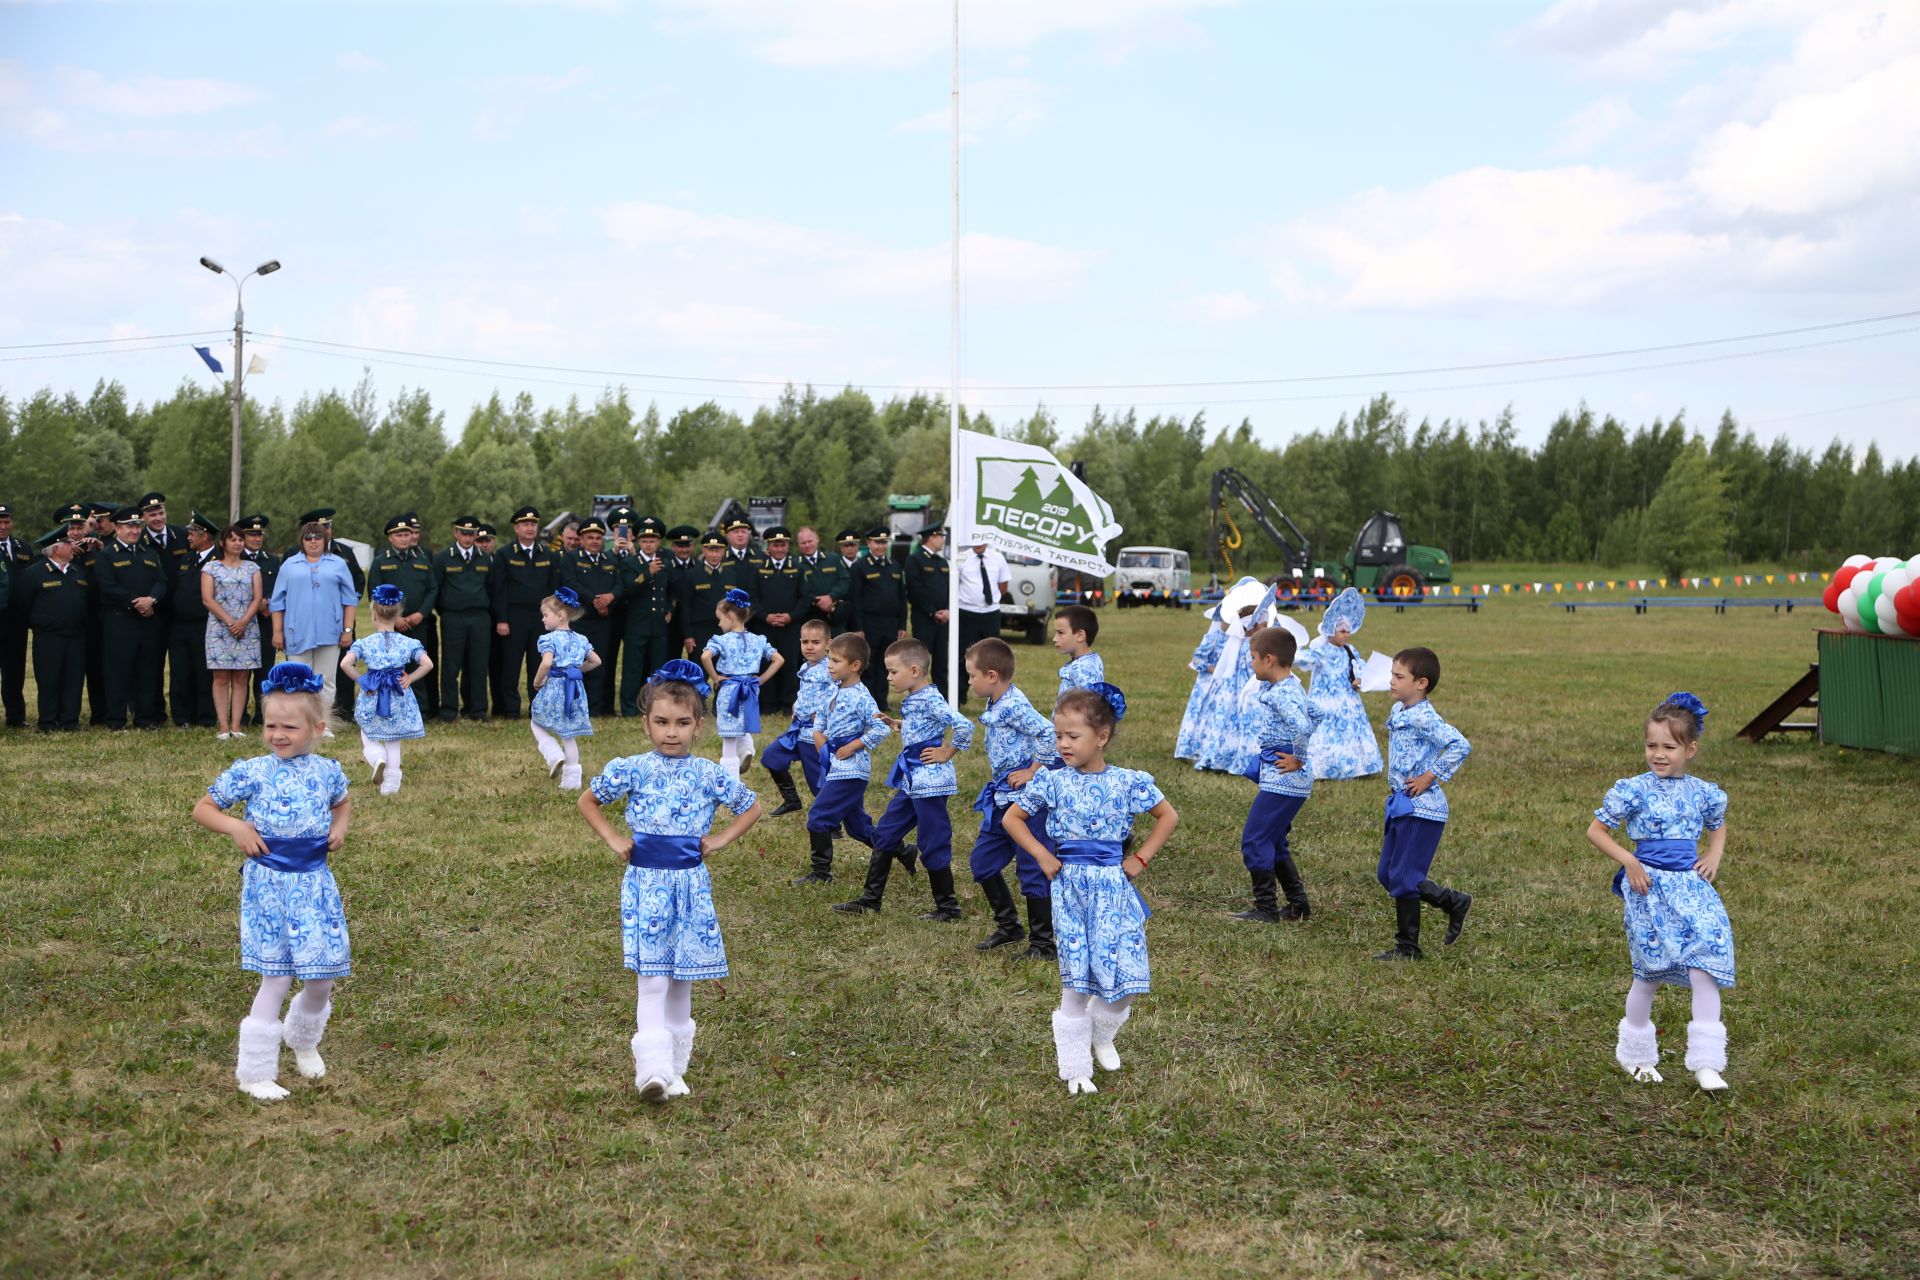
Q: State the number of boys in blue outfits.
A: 7